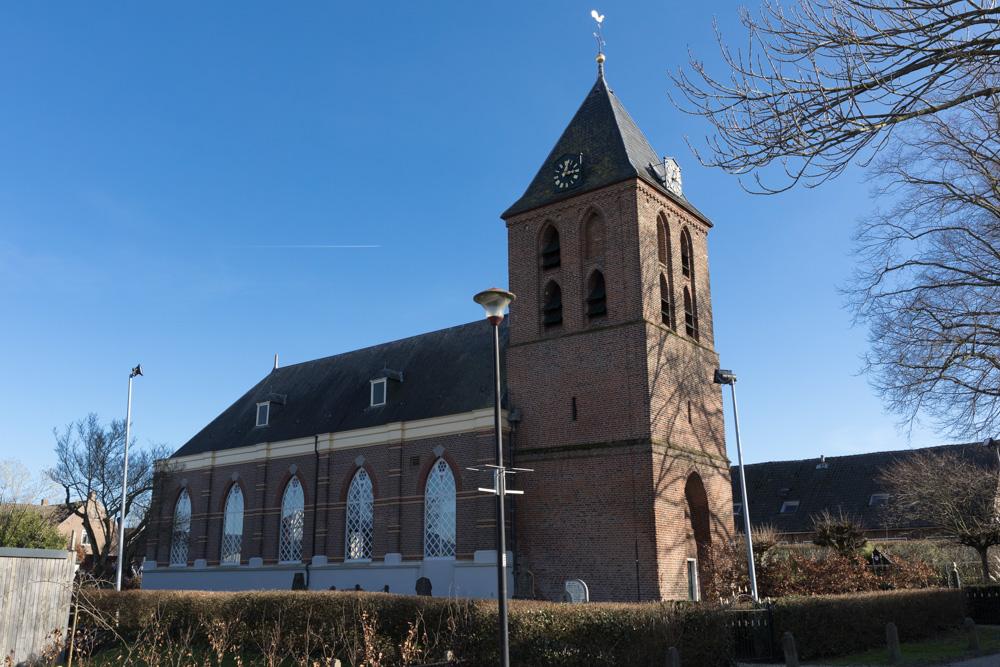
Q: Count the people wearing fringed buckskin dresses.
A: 0